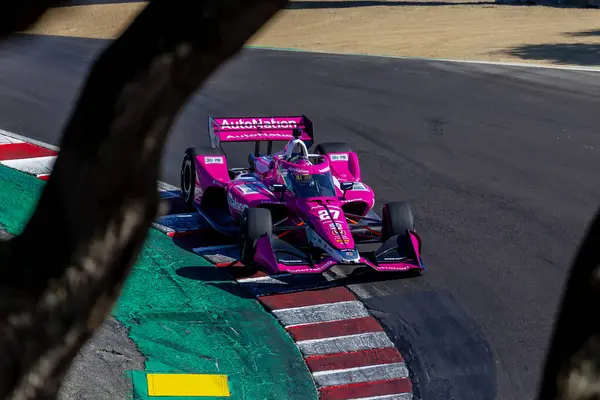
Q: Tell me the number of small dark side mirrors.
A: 2